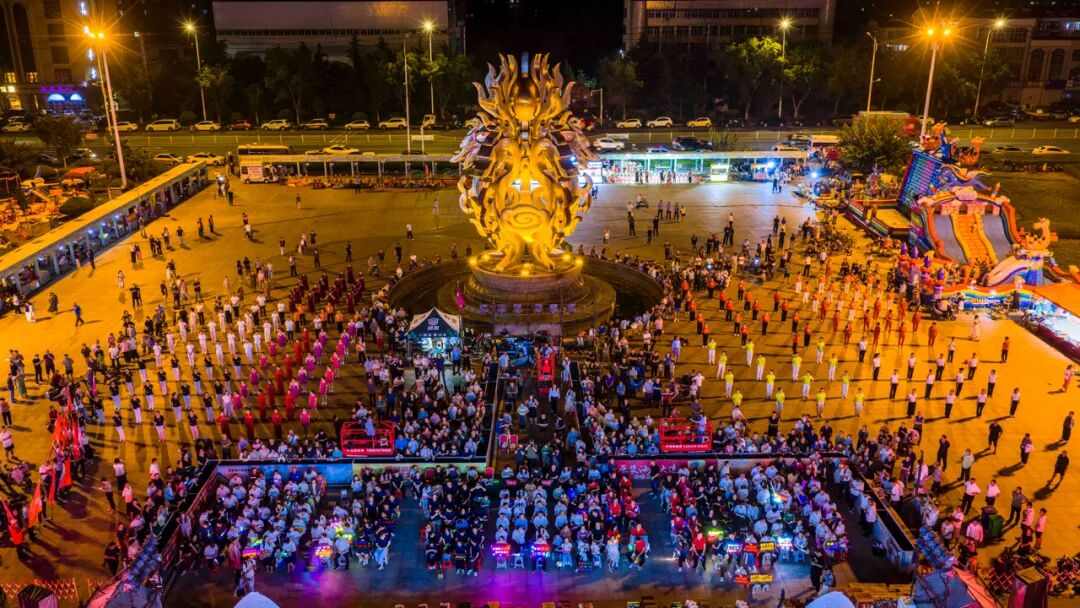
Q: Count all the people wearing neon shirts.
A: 15